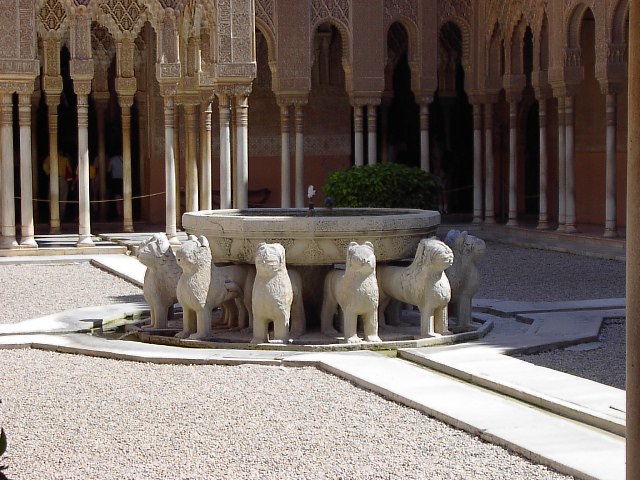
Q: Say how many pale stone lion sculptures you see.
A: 6